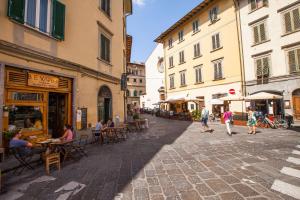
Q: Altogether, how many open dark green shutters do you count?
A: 2